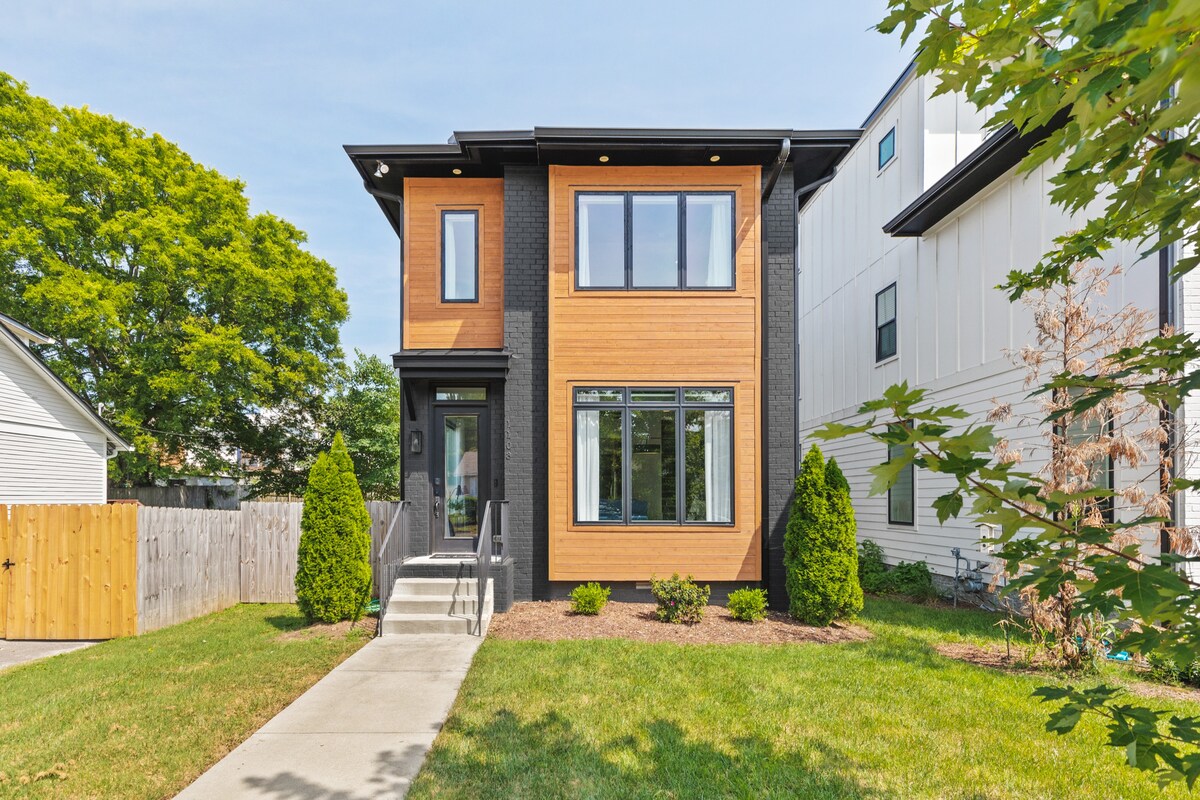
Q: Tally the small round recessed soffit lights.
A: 3